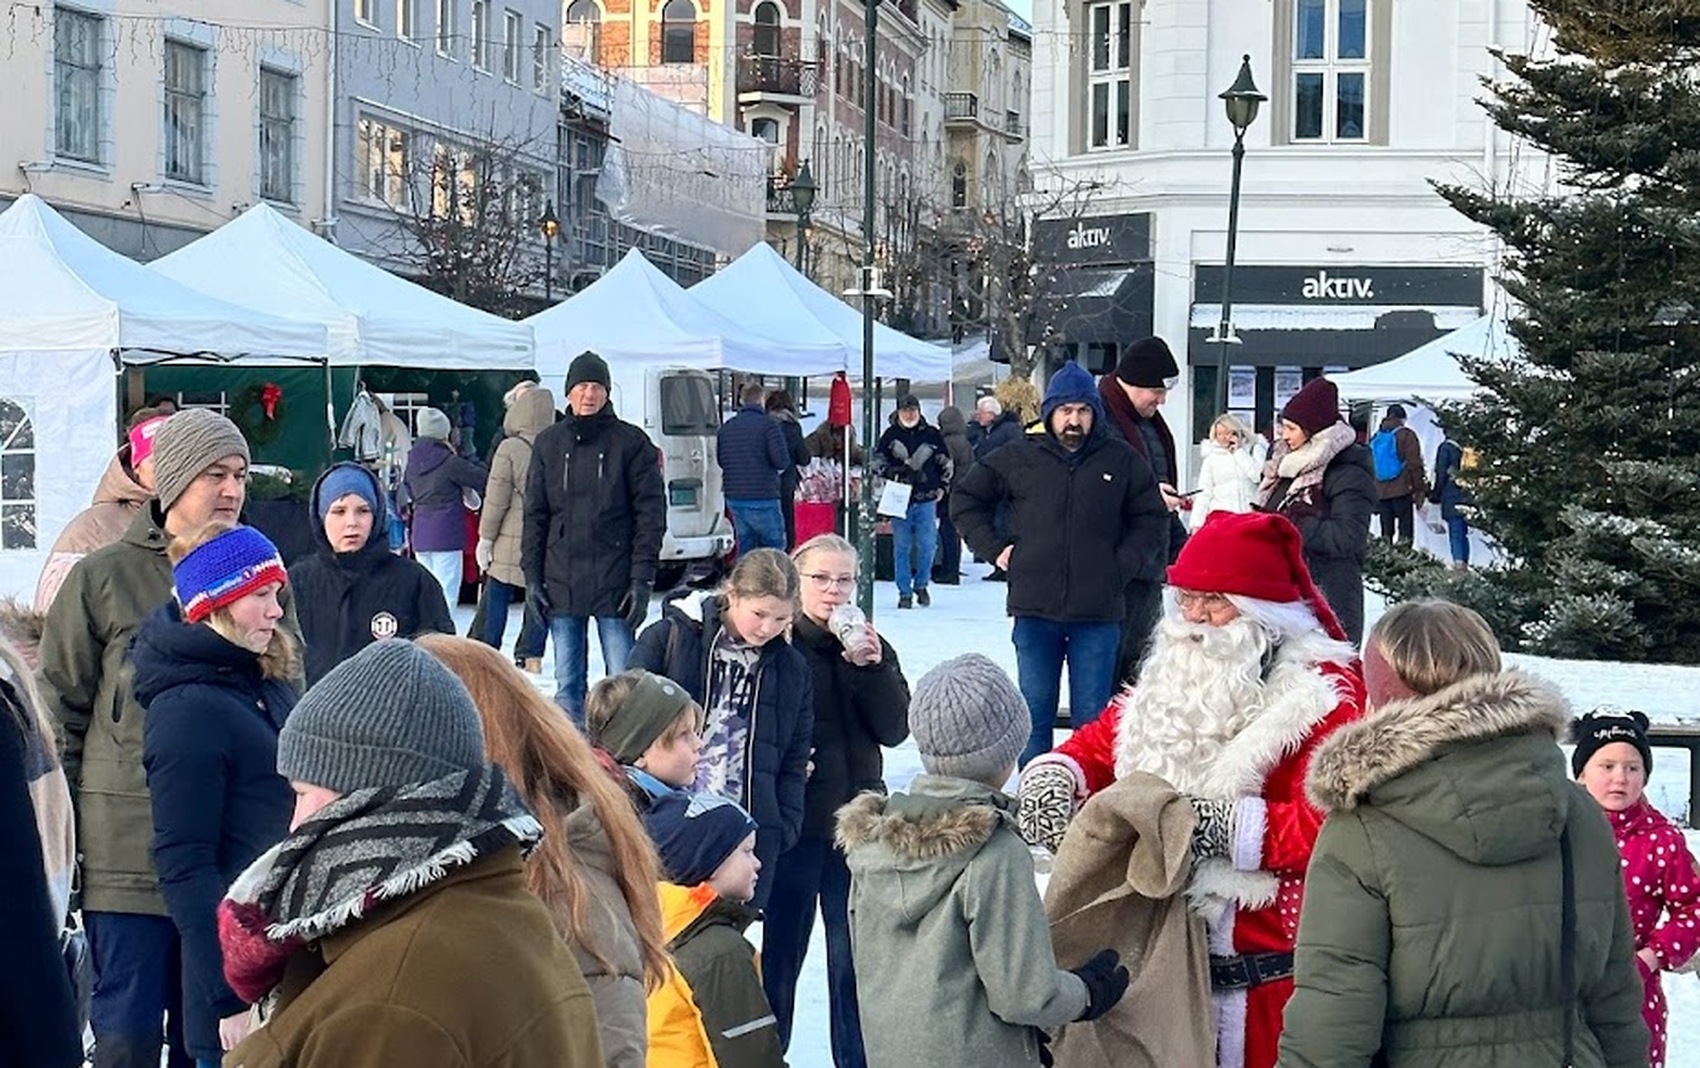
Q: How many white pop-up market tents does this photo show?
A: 5